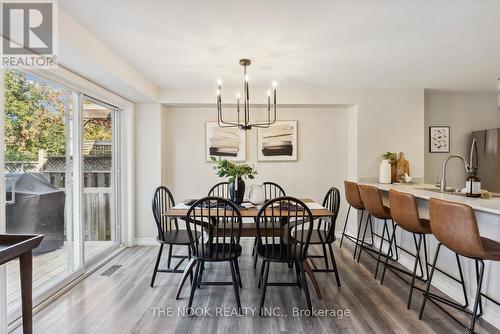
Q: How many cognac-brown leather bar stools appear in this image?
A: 4